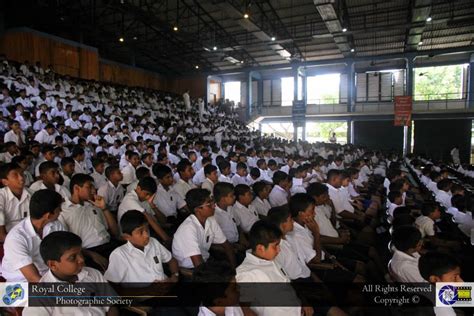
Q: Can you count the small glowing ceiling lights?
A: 11